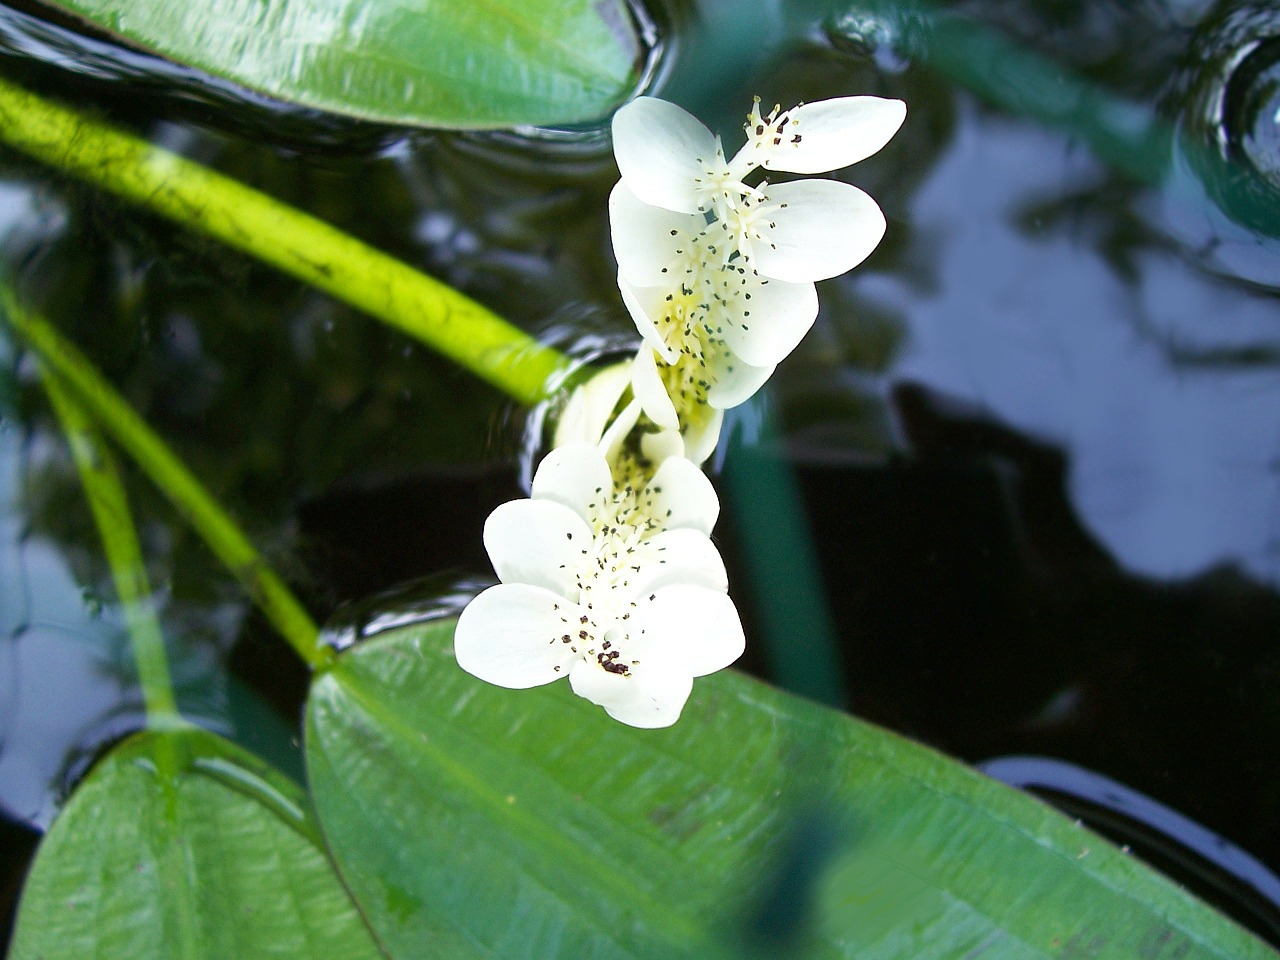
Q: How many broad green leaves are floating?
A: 3